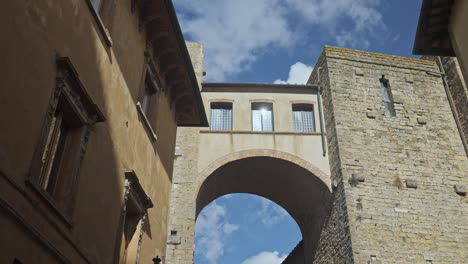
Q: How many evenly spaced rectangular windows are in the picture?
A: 3